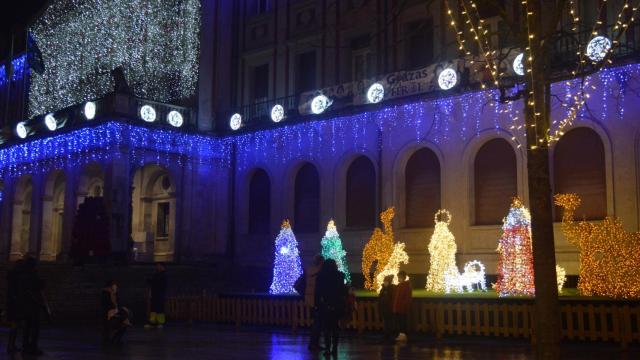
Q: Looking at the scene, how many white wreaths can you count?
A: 12